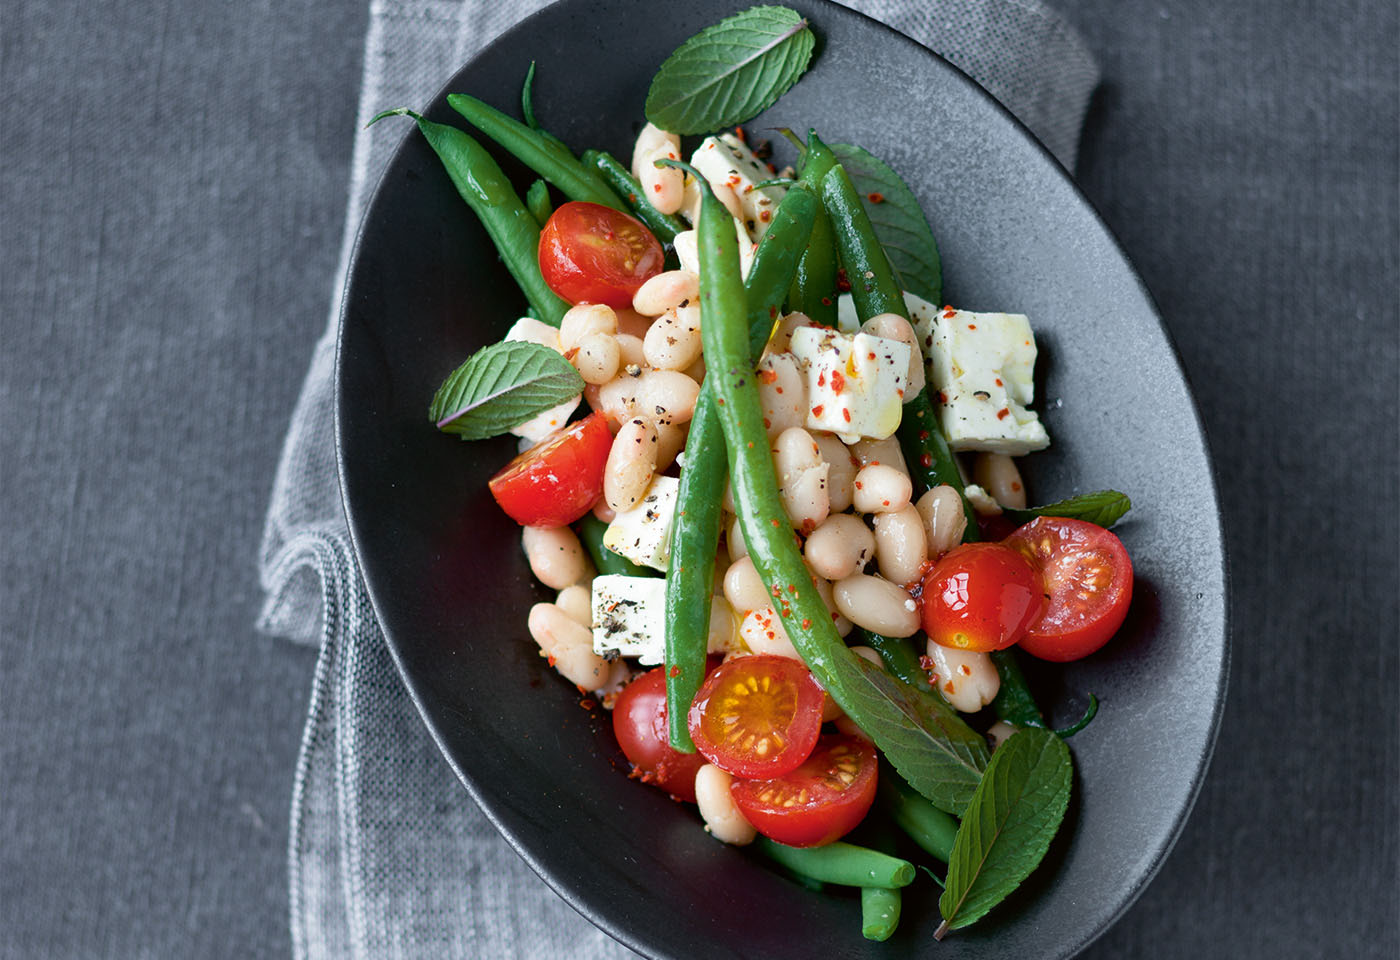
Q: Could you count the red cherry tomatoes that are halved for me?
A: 5